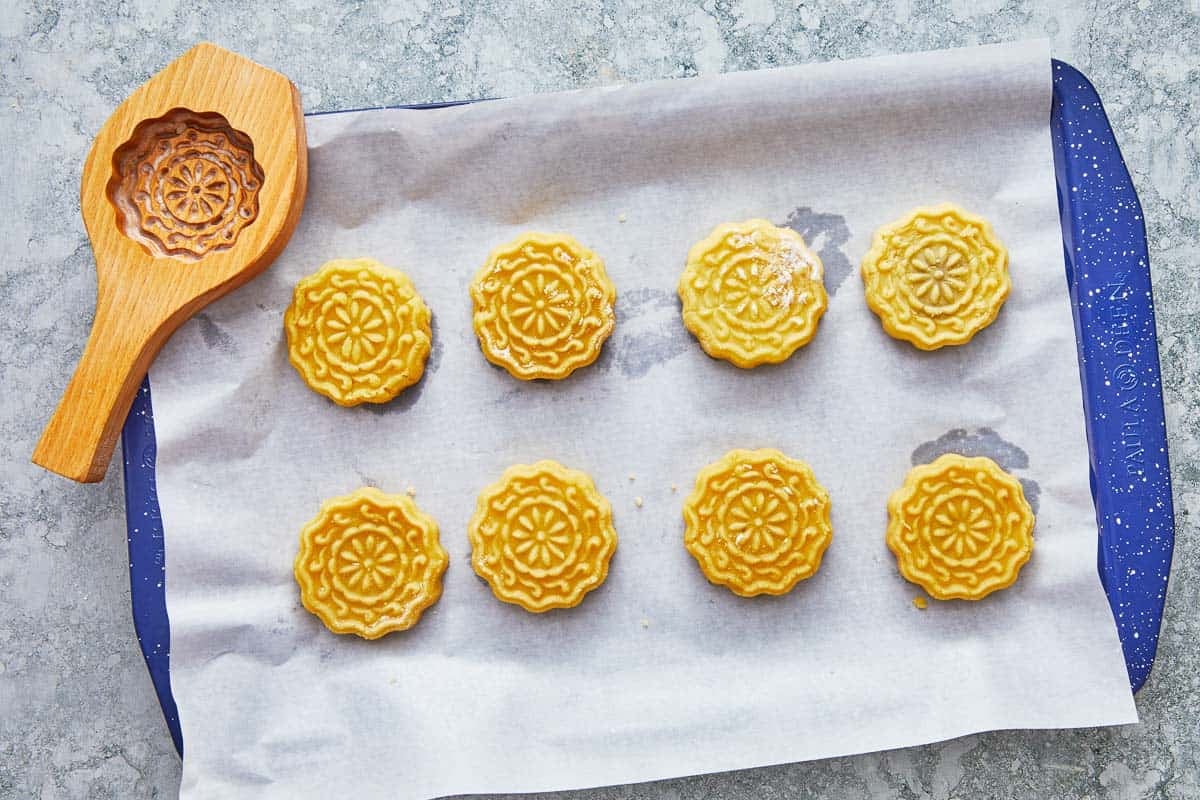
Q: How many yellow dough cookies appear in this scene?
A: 8